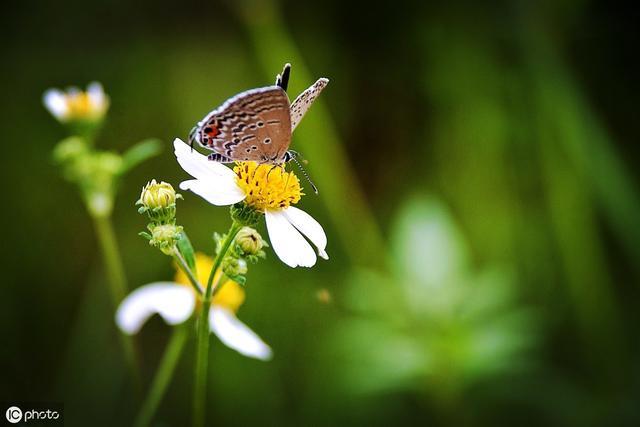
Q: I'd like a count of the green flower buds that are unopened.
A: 4